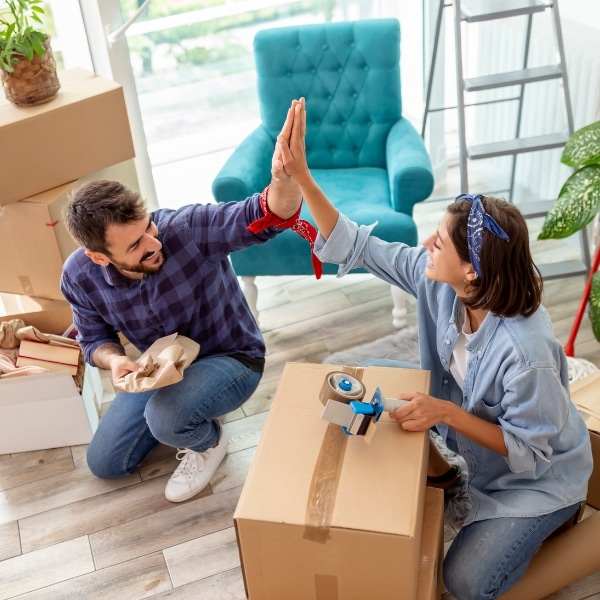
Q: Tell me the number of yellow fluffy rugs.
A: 0